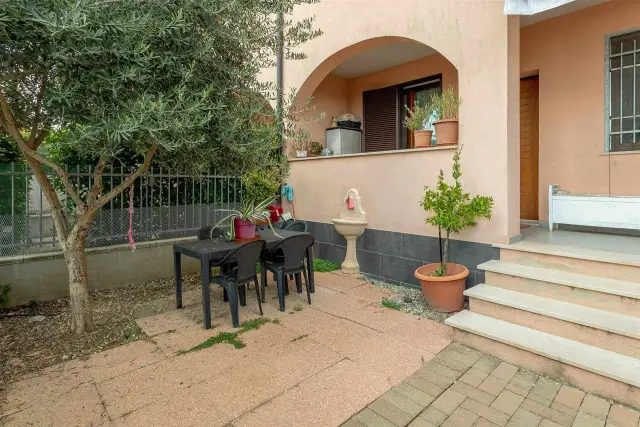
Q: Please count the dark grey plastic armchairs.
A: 4